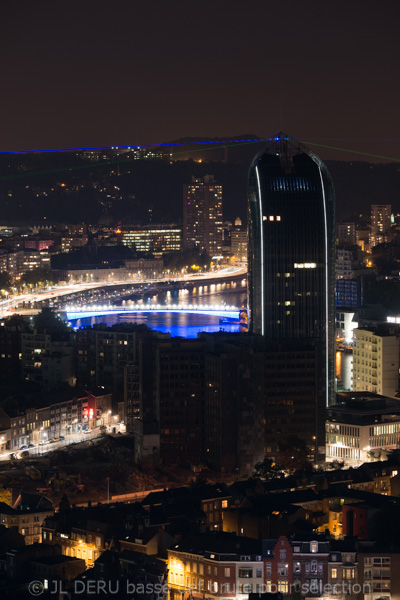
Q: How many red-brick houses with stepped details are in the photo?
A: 1